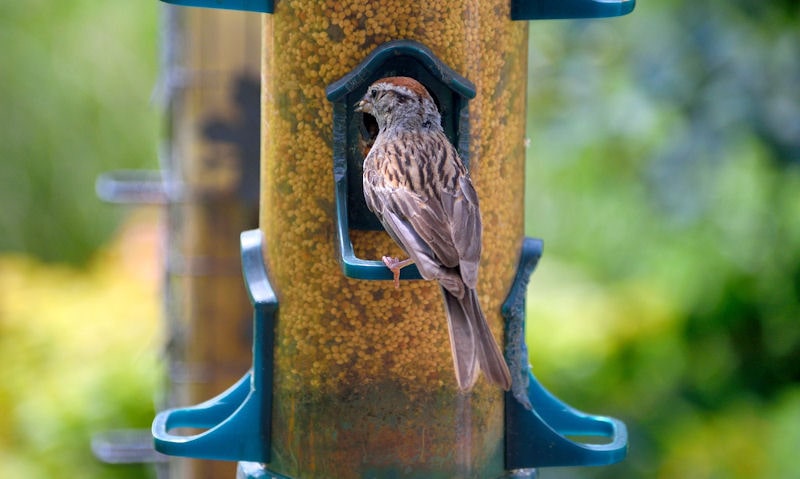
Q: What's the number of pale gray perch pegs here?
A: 2